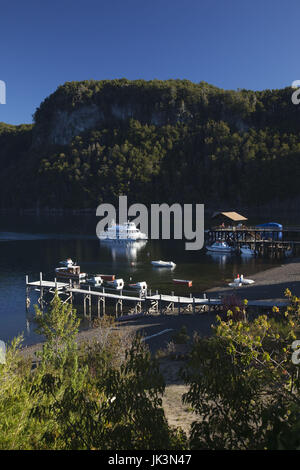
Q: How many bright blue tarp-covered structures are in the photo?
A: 1